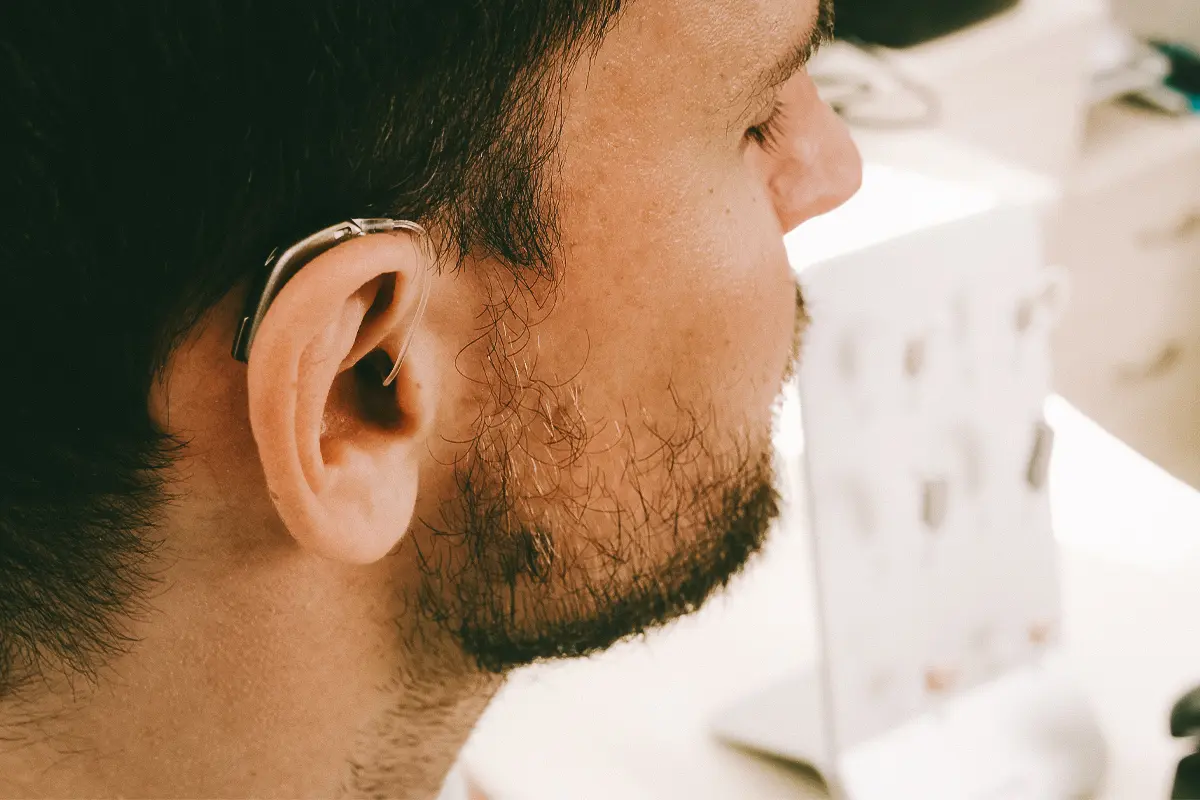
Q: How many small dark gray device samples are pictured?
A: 4